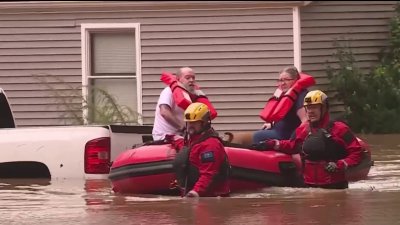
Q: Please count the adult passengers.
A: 2